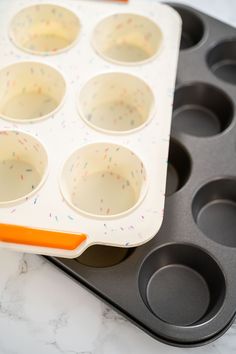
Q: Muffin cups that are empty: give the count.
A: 13